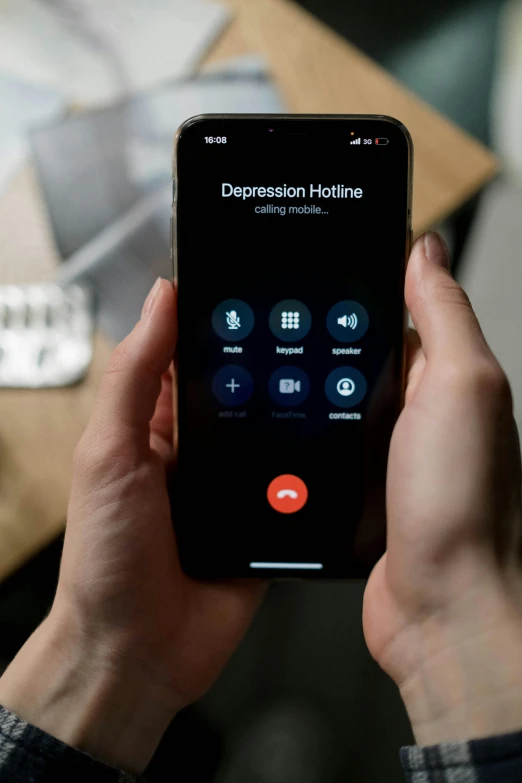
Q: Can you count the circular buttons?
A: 7